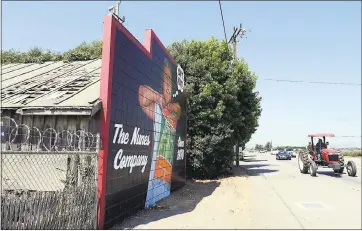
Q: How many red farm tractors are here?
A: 1